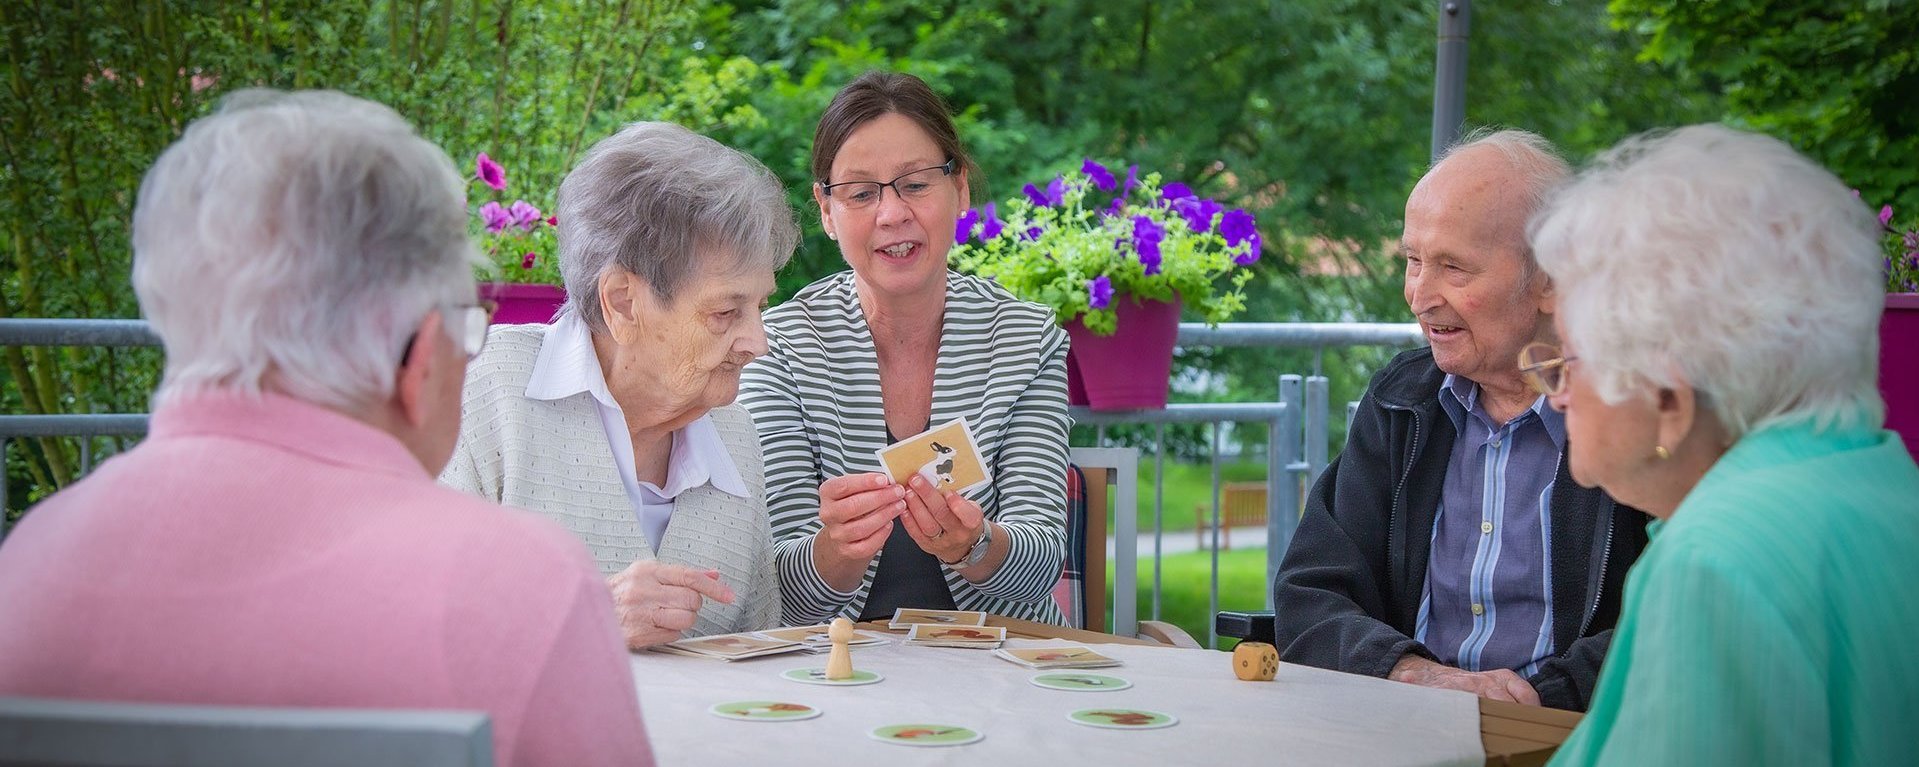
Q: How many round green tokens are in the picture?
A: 5